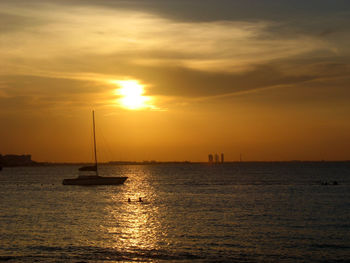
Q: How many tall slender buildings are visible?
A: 3